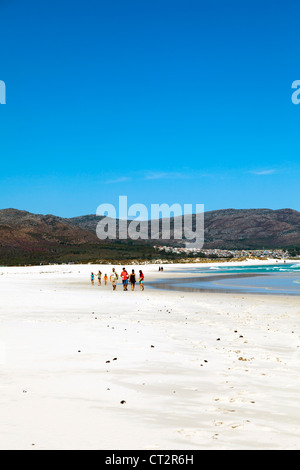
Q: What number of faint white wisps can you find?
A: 3